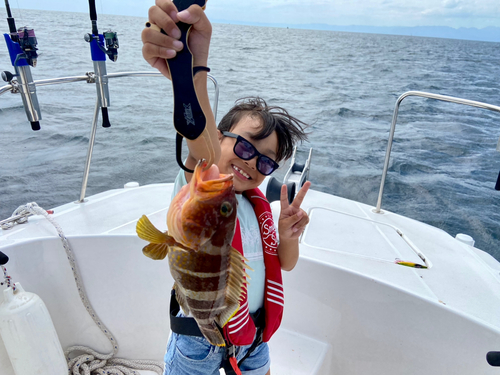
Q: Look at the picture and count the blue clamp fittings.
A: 2